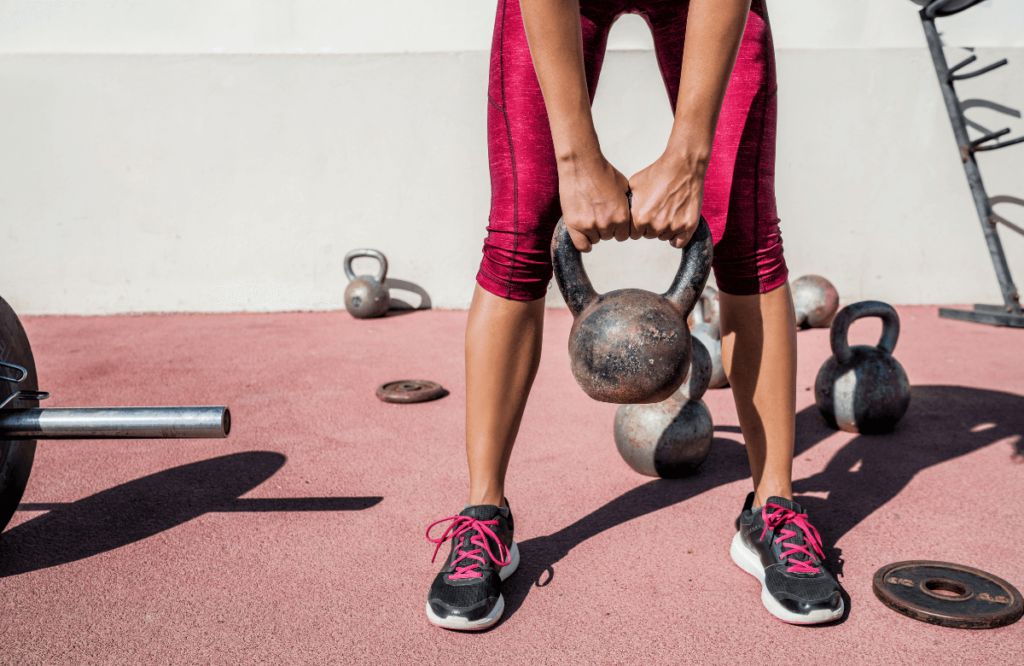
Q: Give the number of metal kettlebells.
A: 6